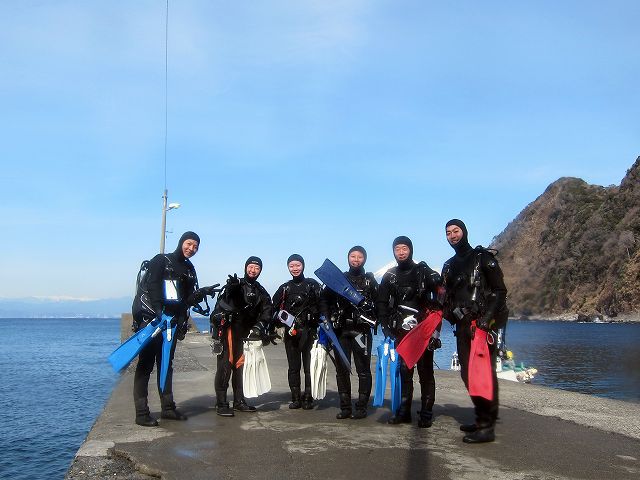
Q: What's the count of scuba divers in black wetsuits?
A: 6